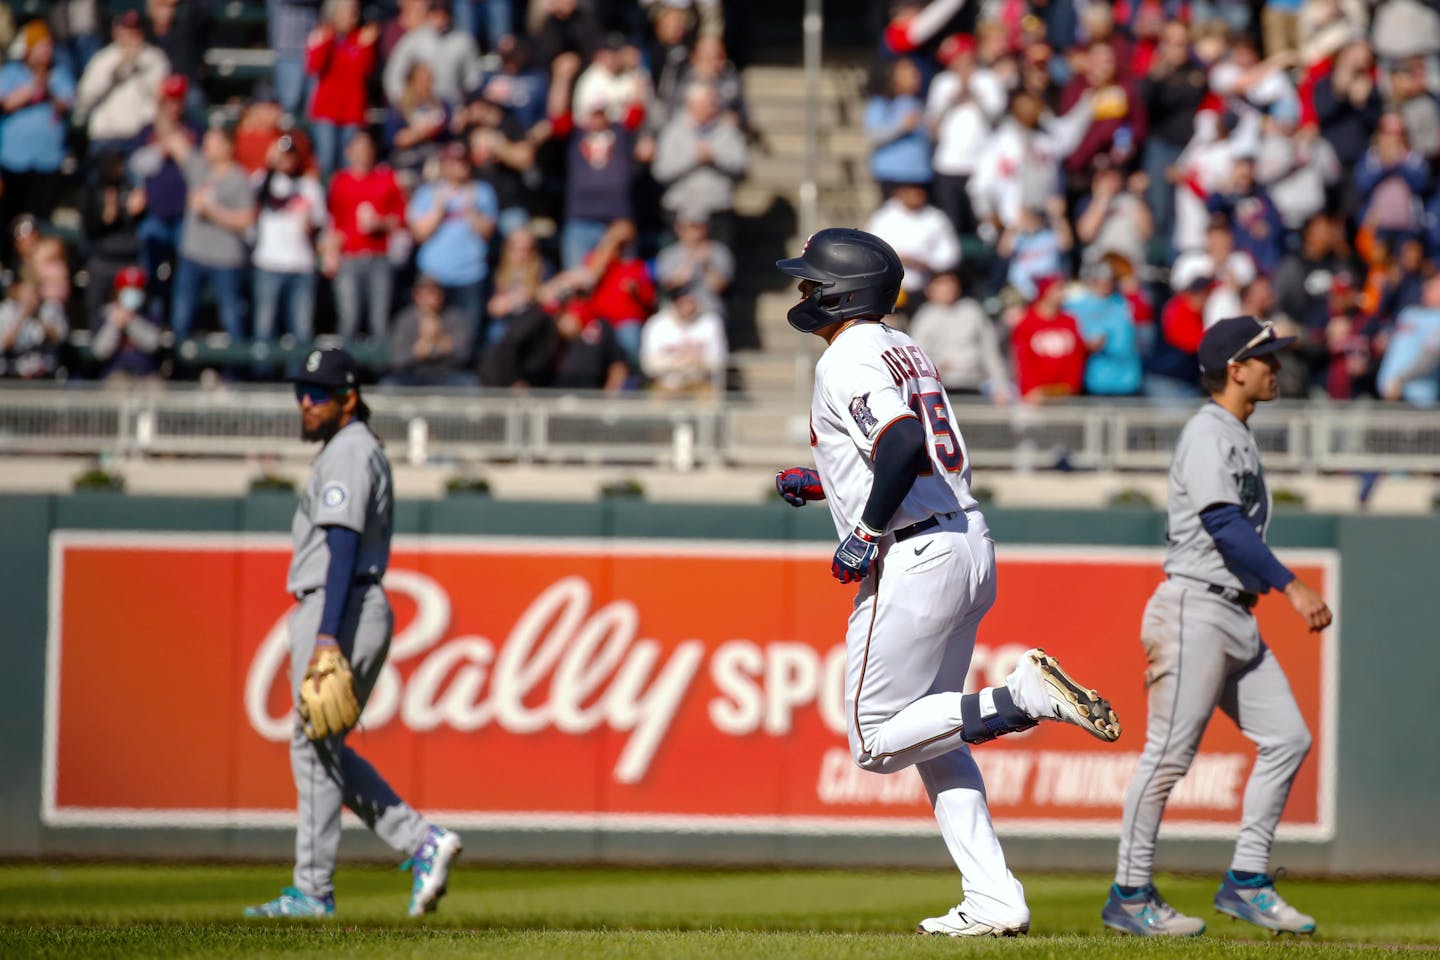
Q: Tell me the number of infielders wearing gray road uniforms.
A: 2